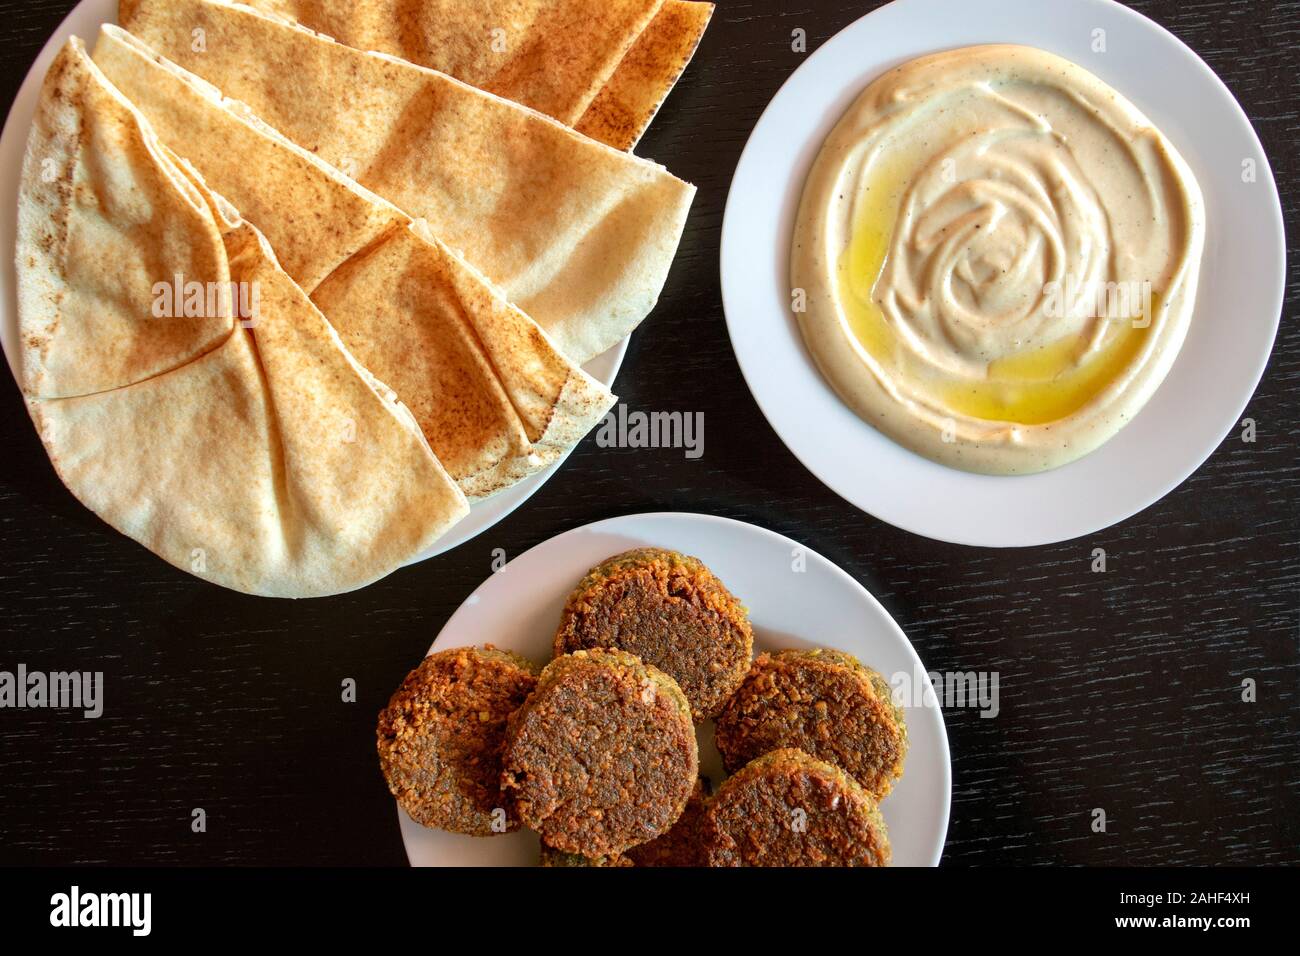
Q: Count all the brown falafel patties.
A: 6